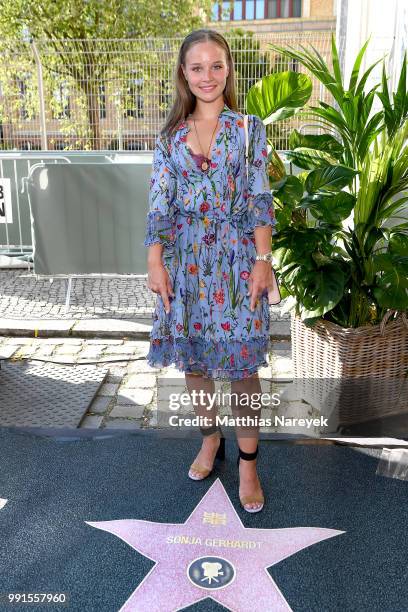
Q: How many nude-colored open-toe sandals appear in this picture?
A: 2